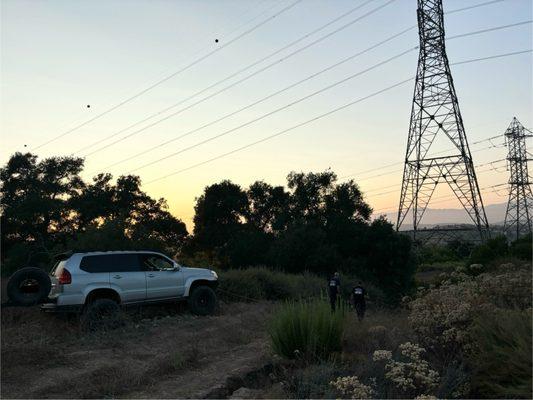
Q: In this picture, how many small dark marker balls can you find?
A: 3